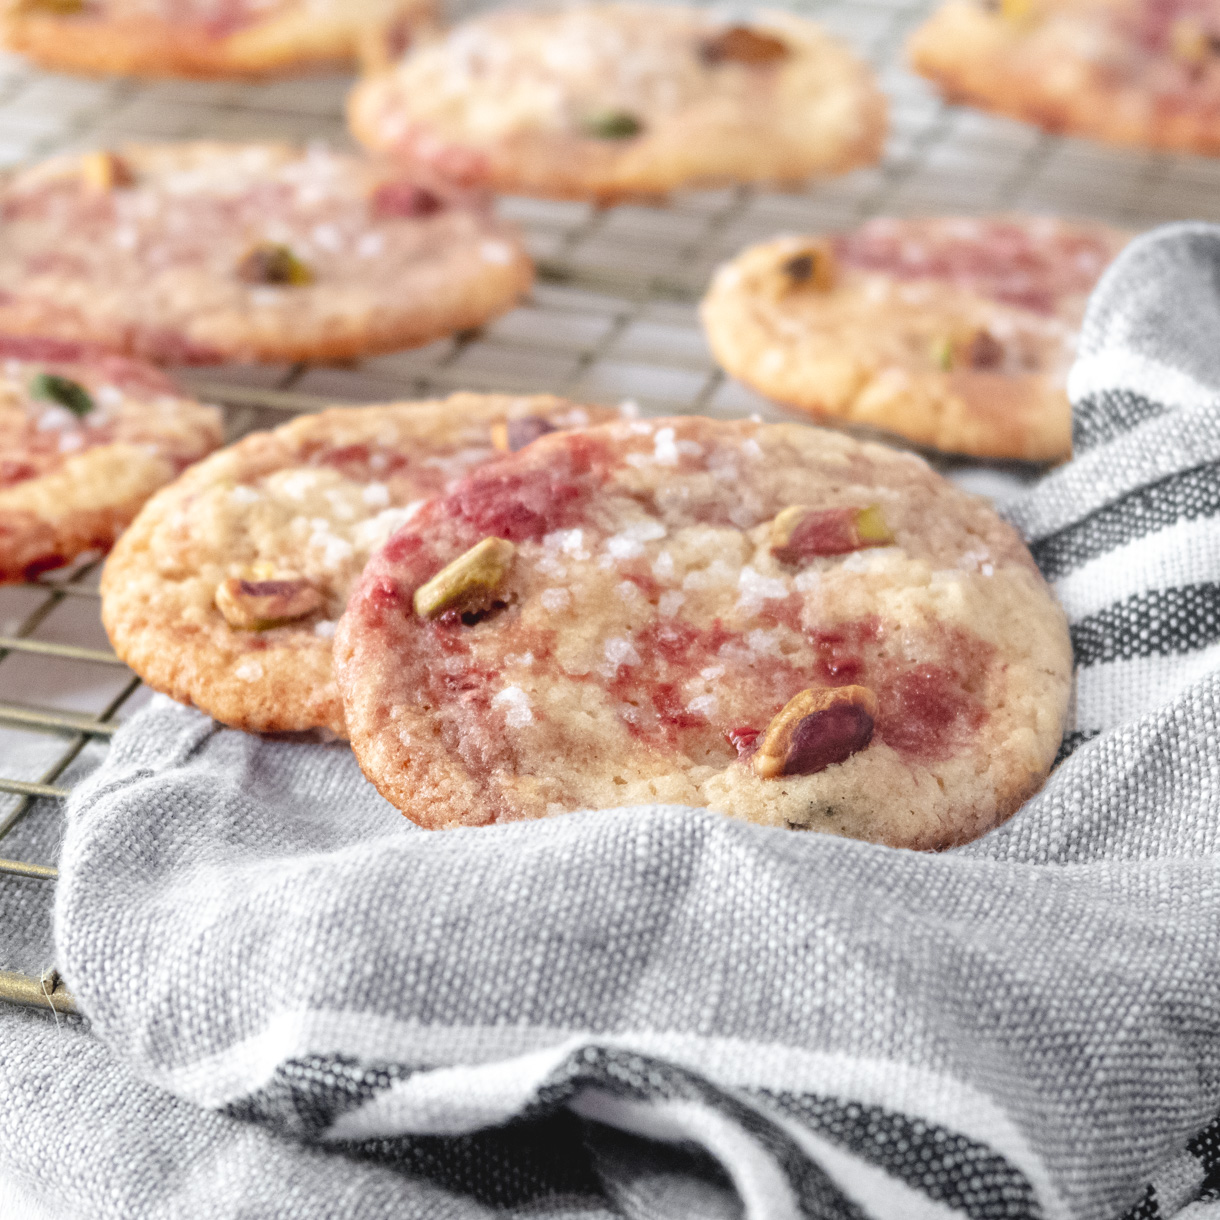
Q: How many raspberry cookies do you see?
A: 8